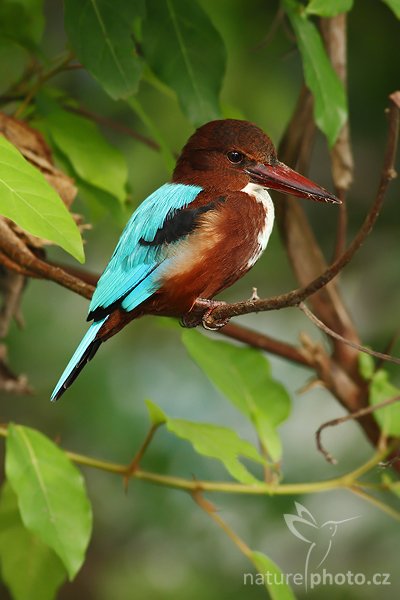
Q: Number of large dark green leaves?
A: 2